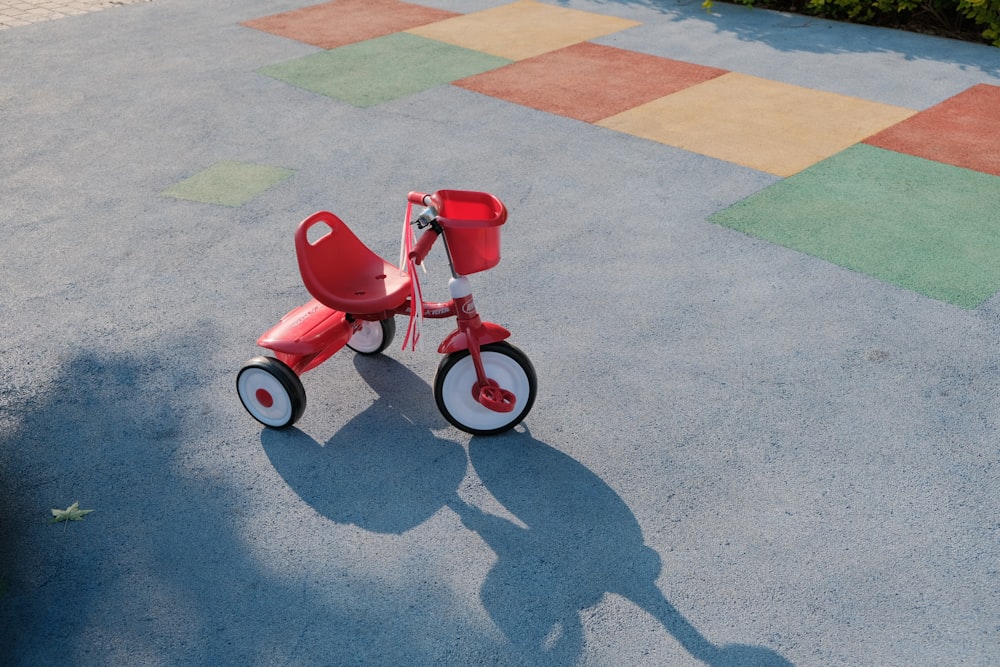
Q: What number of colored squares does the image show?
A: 8